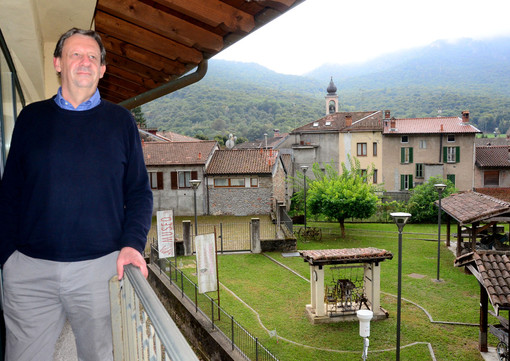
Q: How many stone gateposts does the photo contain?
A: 2